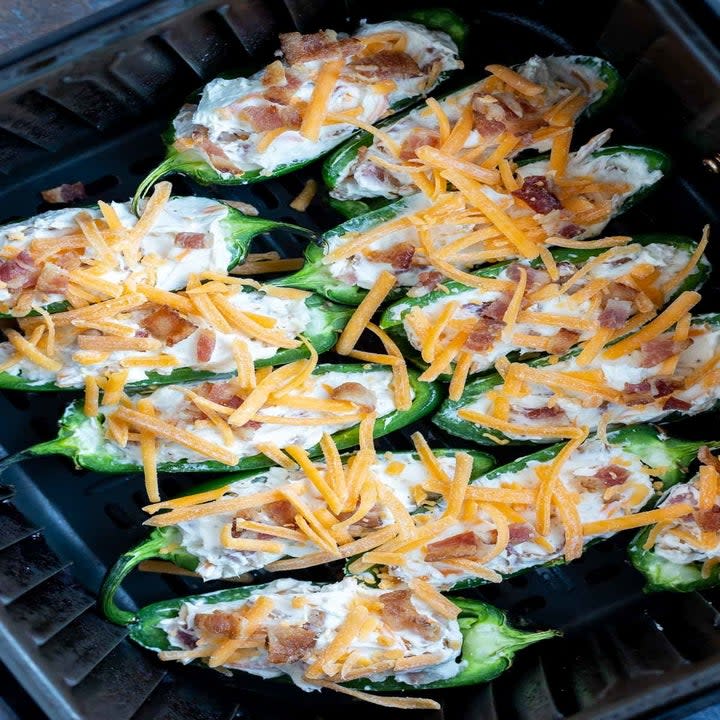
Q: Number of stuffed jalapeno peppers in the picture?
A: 12